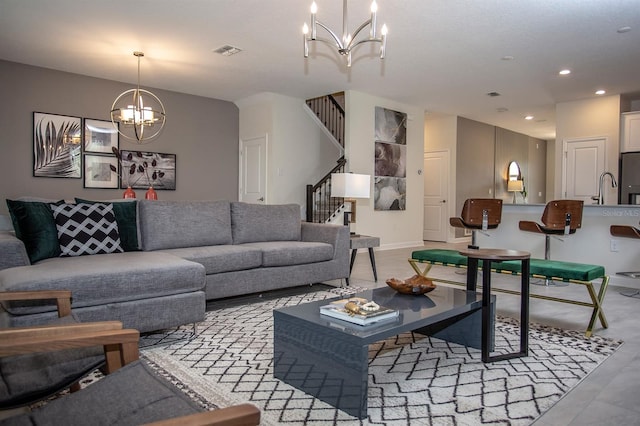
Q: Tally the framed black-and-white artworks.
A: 4